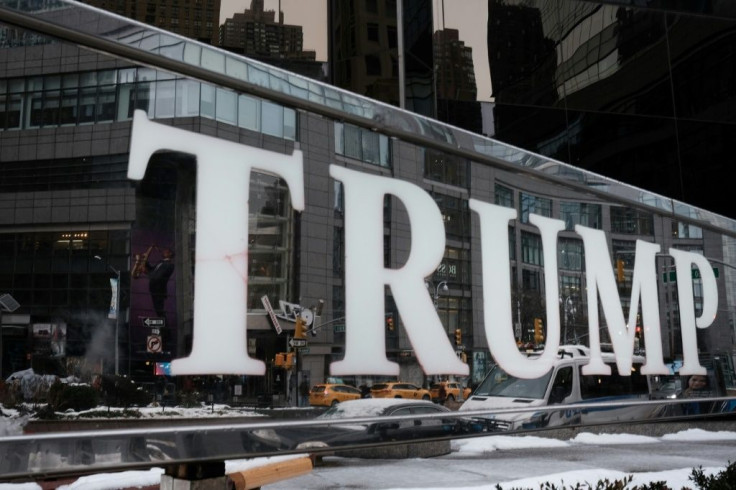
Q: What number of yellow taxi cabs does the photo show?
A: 3